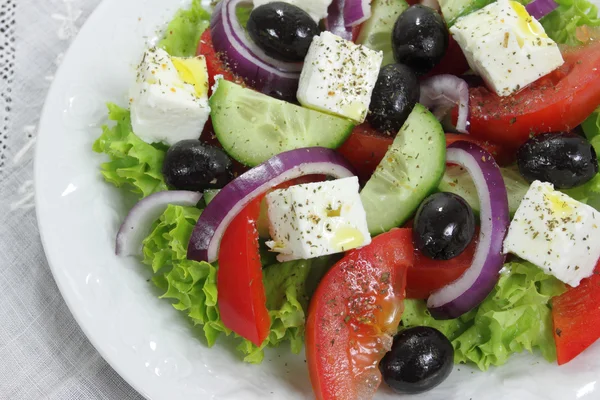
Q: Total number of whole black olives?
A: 7